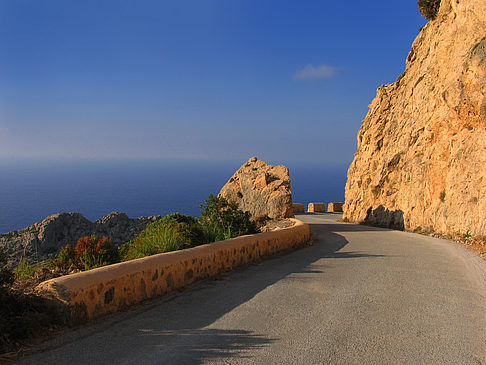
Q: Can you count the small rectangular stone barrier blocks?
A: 3